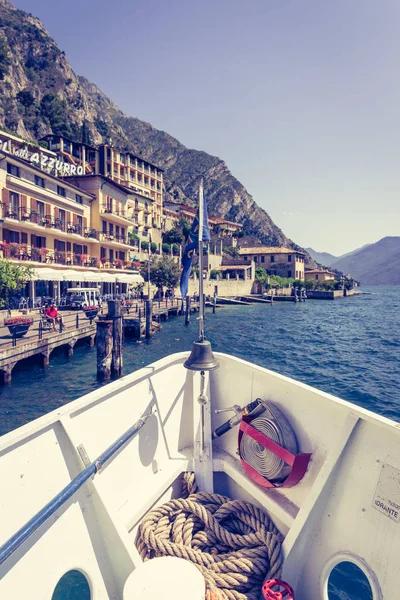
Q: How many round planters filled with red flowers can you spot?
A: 3